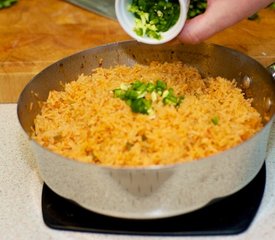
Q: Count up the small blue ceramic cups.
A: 0